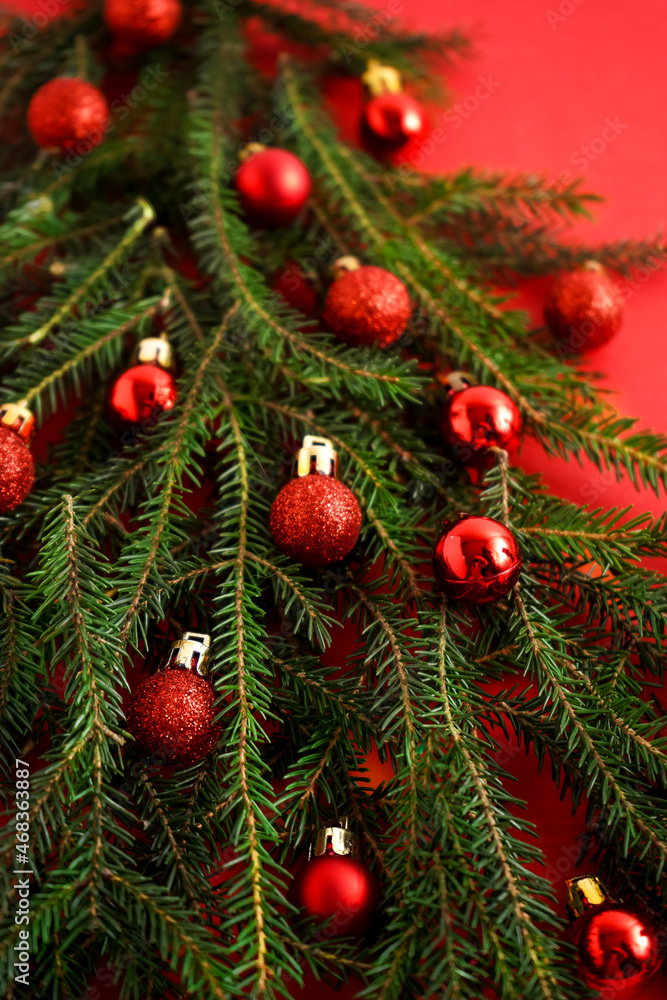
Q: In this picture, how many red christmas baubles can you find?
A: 14